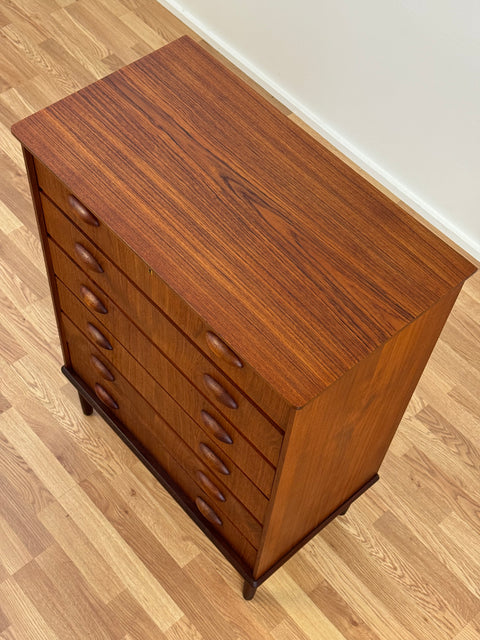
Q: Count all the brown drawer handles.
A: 12